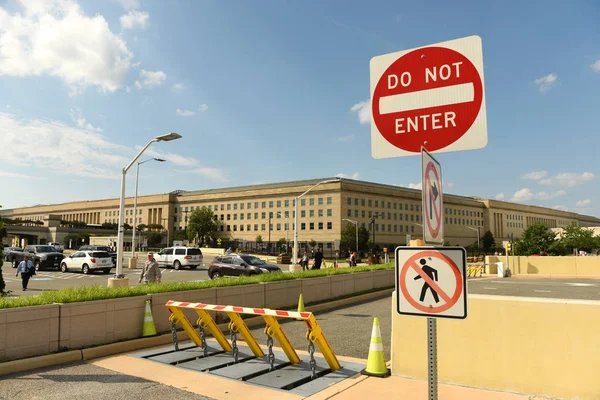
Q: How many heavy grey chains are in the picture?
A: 5